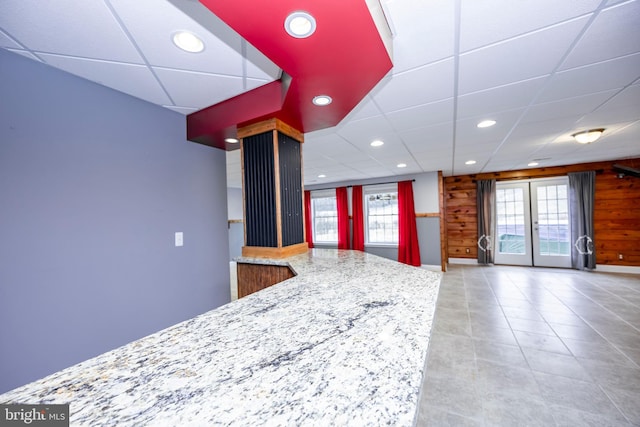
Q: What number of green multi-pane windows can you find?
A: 0